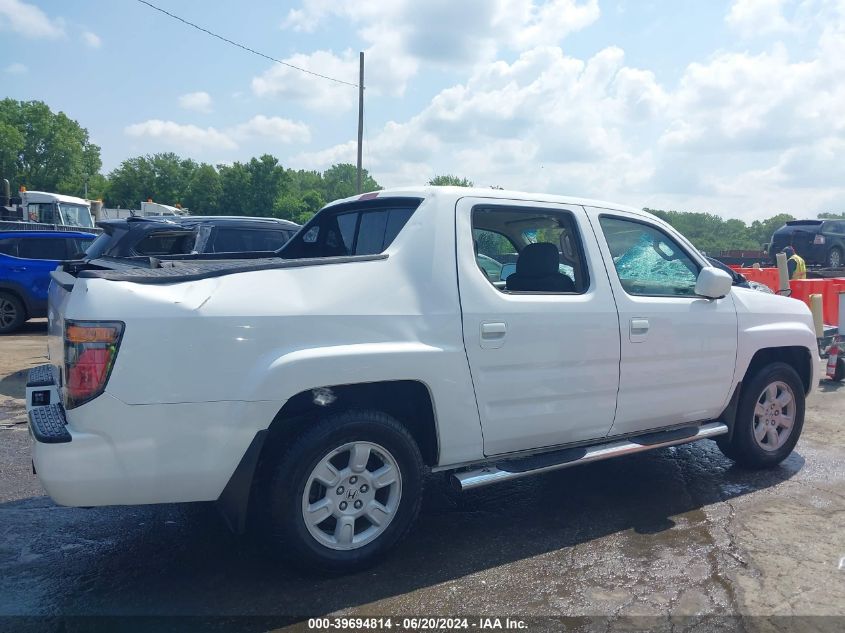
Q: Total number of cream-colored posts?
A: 2